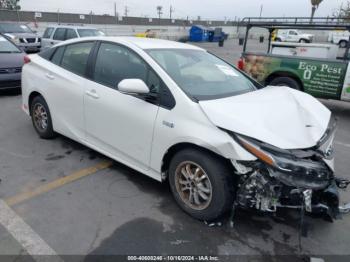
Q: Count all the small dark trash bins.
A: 3